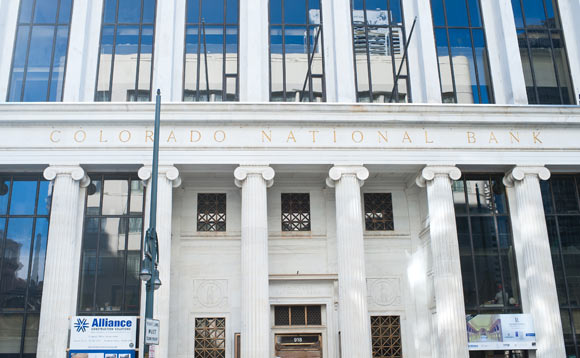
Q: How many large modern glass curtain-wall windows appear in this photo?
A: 11